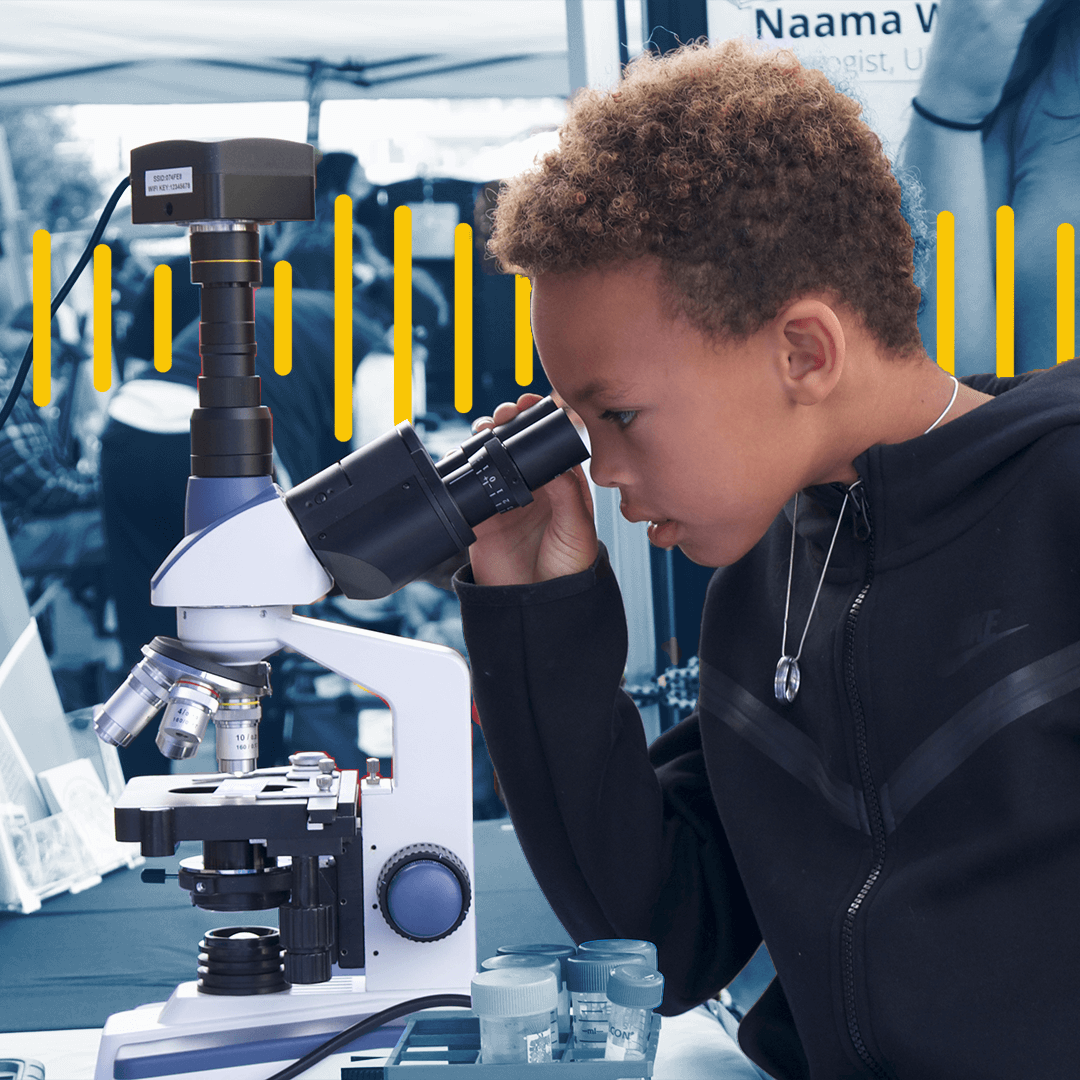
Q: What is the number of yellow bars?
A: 11